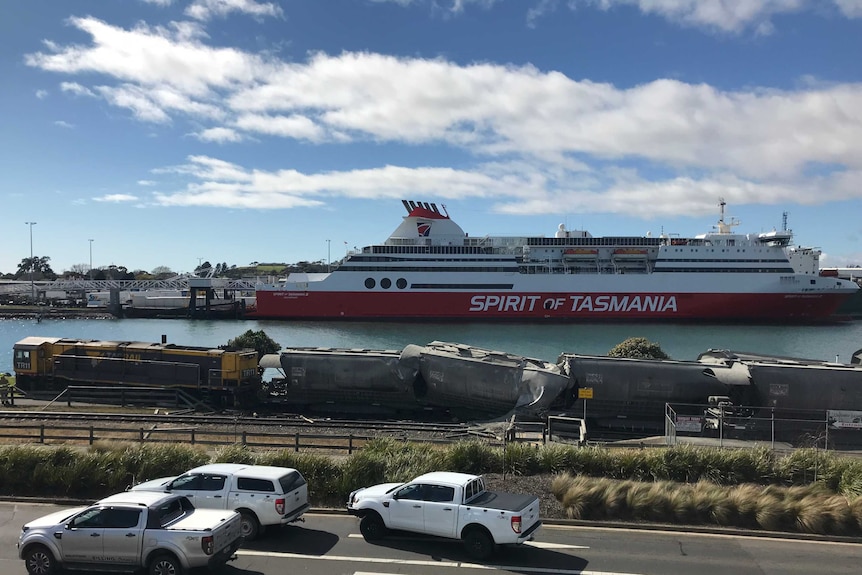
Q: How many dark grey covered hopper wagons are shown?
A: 4